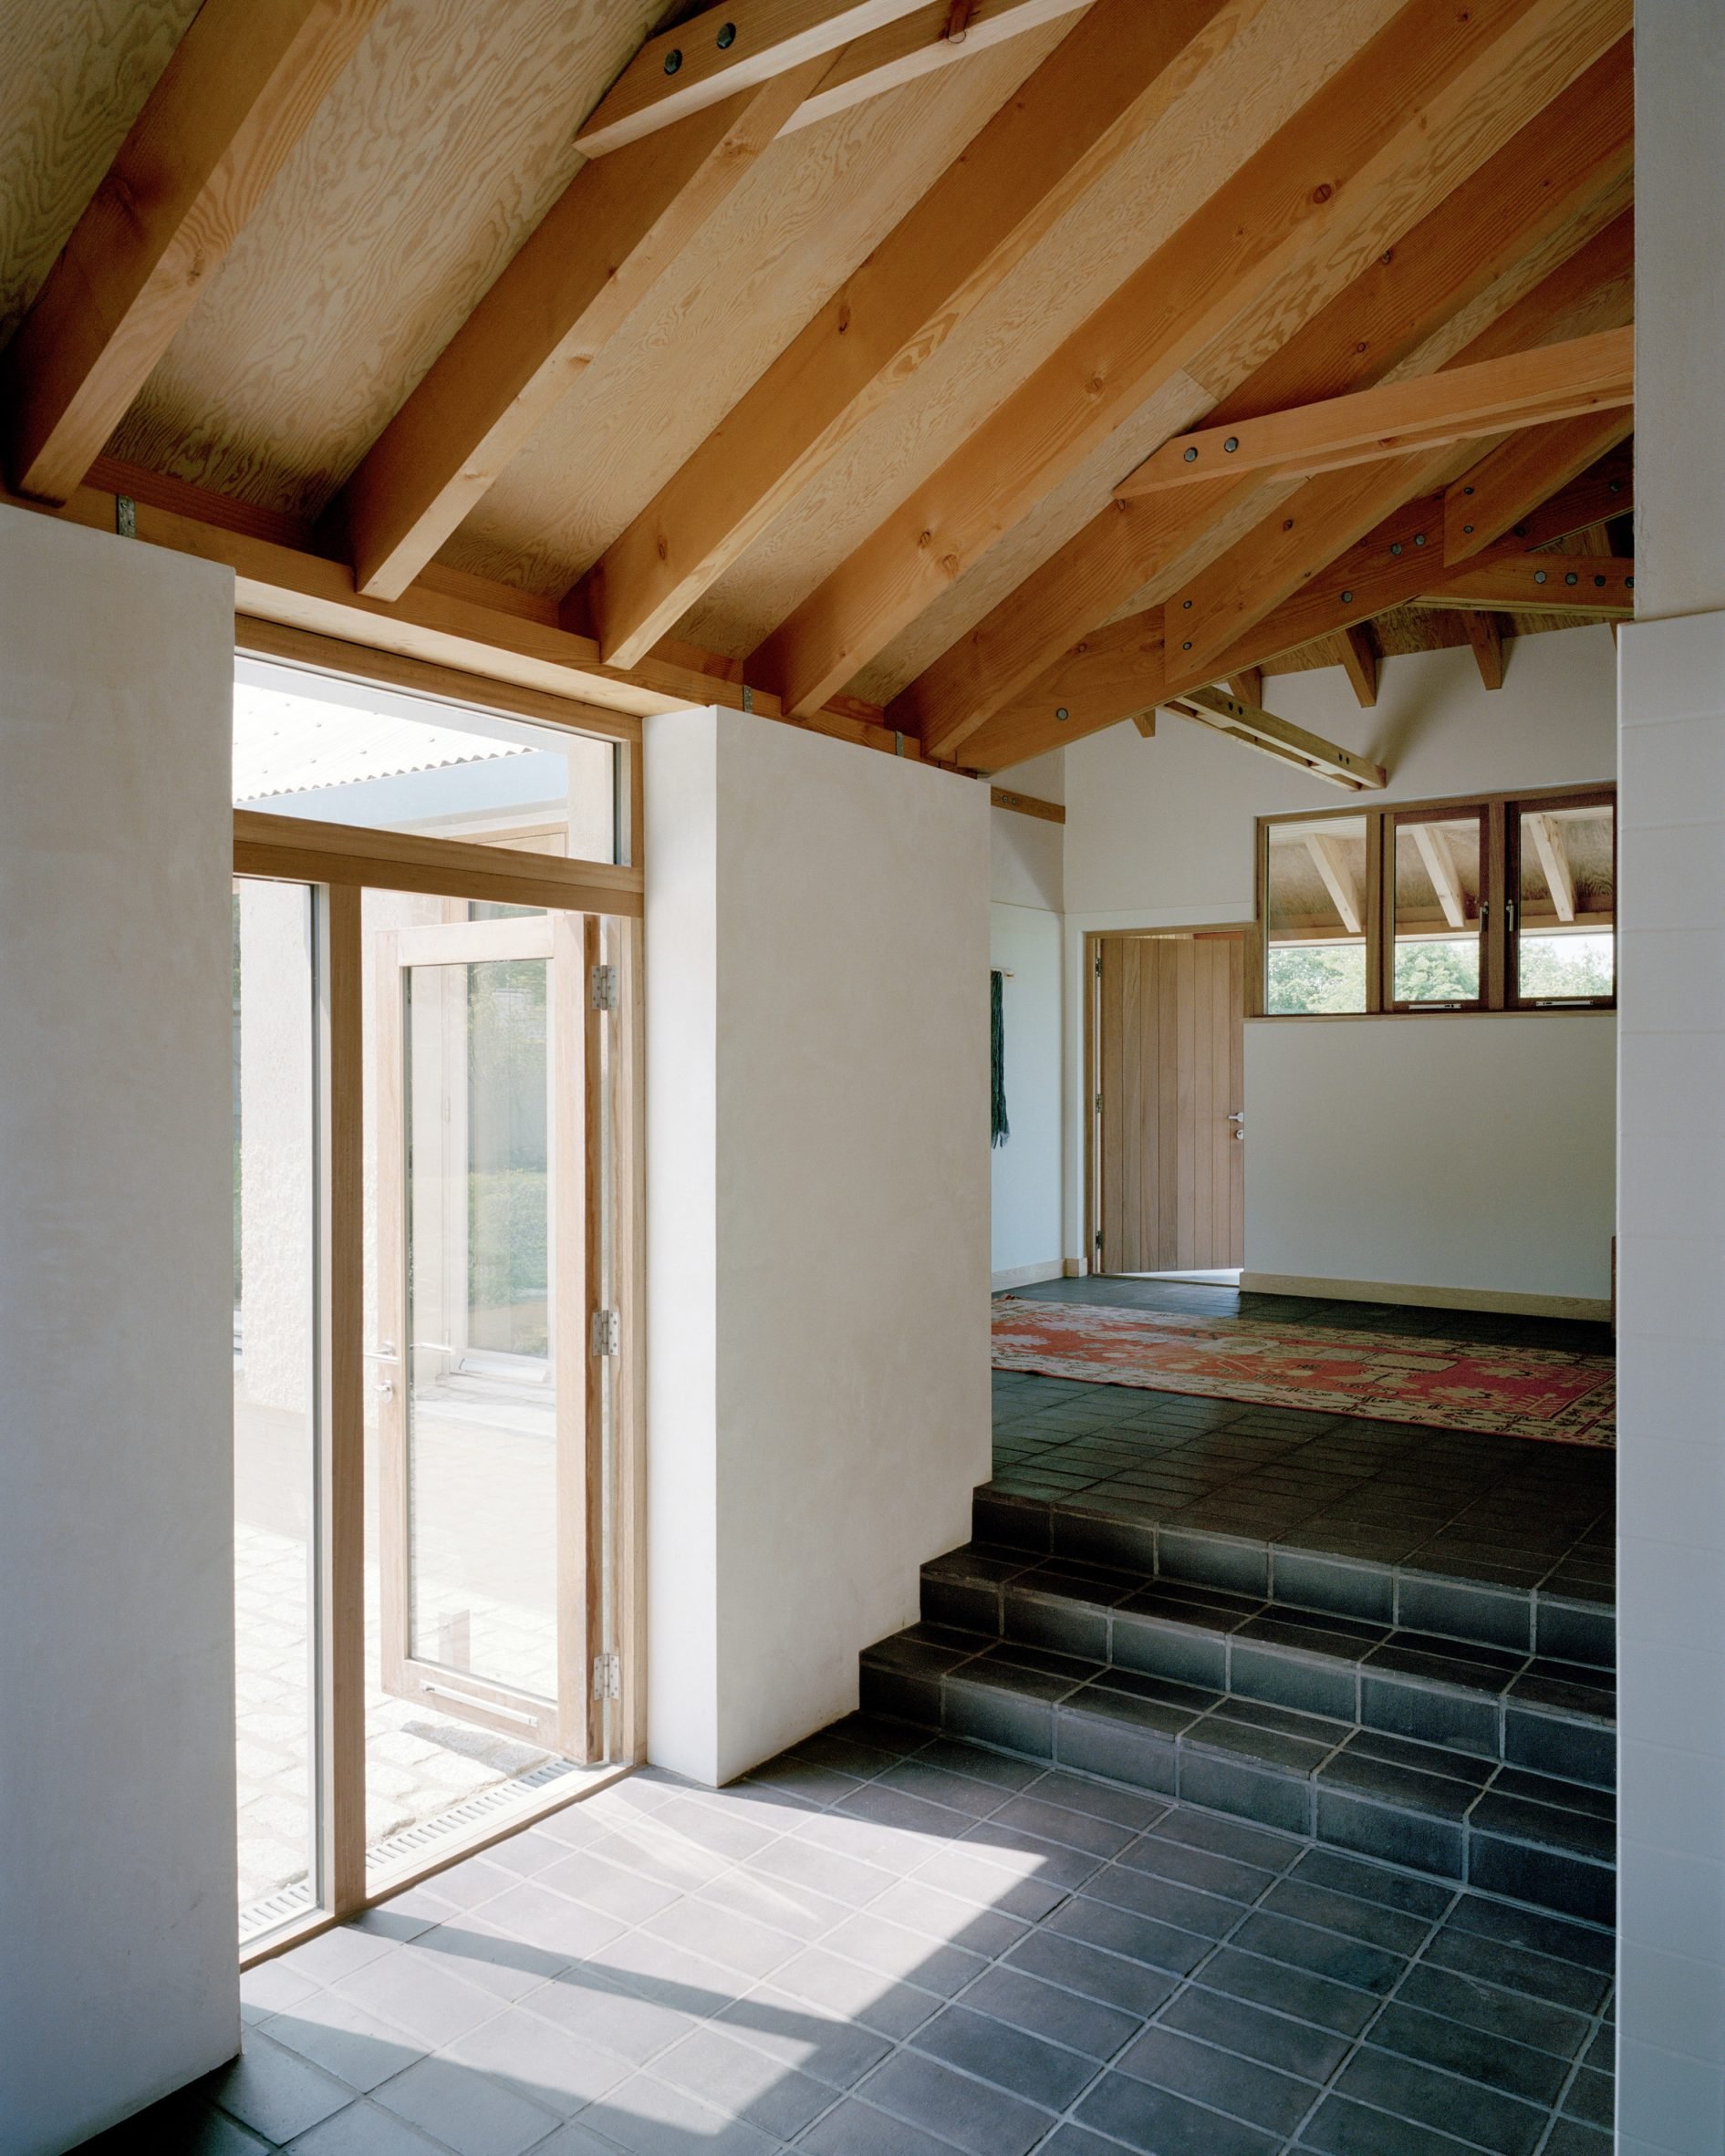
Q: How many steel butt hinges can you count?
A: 6